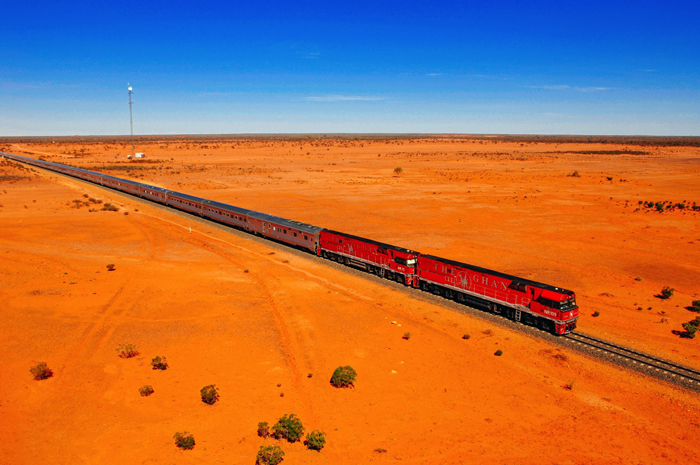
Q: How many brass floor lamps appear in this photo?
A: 0